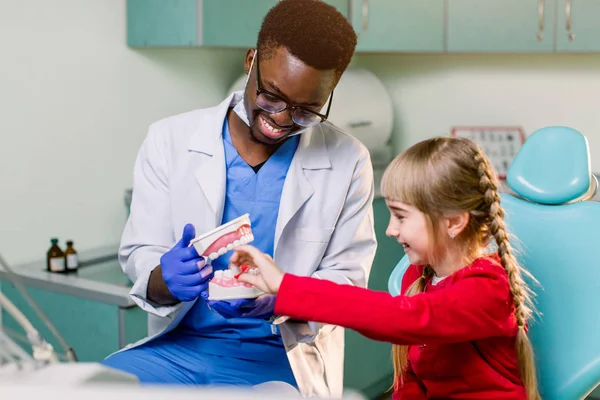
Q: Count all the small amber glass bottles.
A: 2